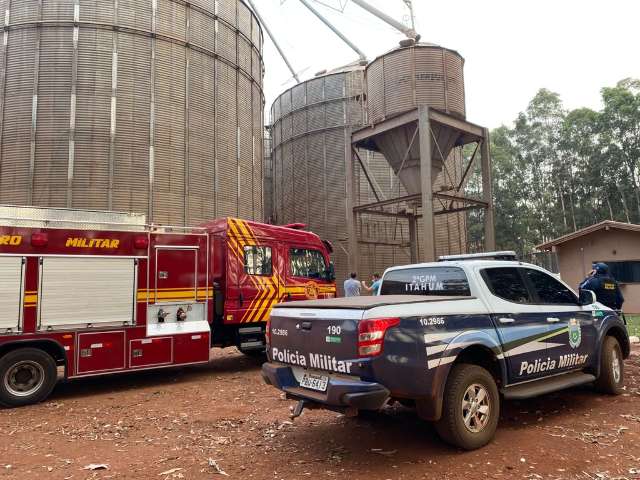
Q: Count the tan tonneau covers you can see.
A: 1